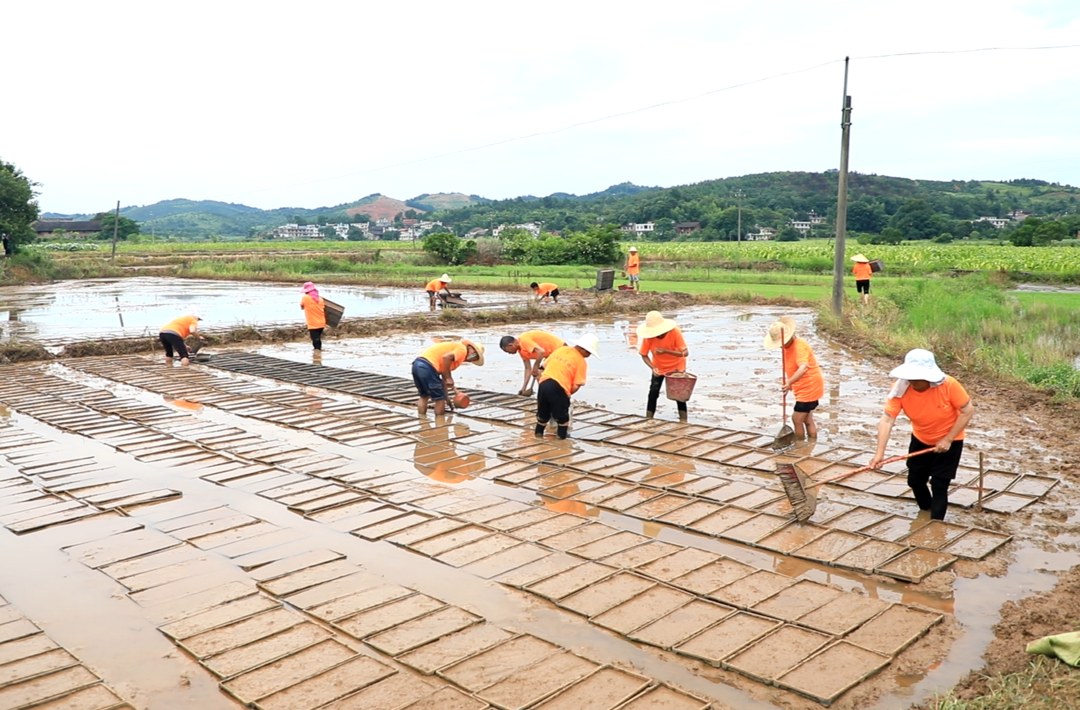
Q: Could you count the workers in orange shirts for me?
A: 12